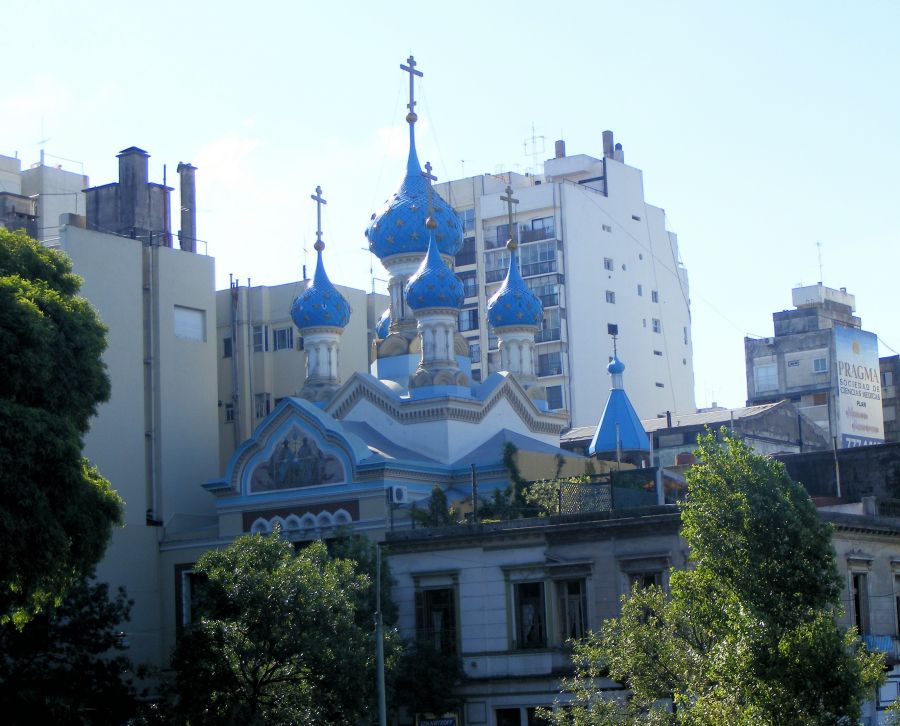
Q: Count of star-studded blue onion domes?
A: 5